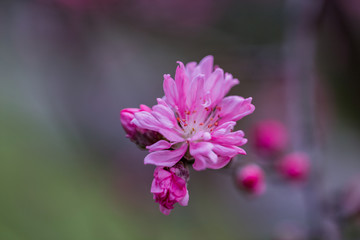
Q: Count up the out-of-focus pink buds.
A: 3